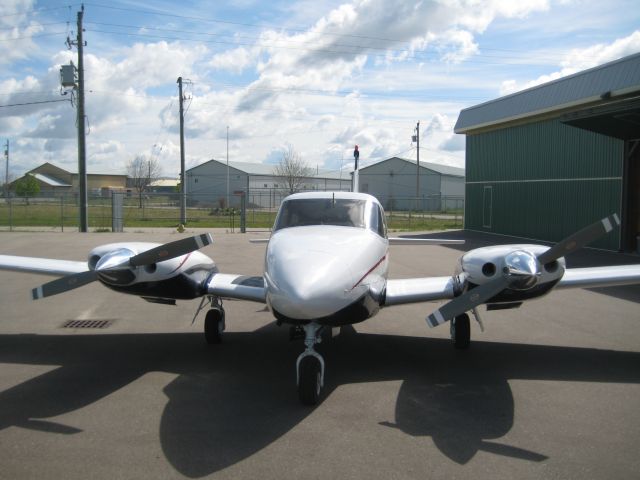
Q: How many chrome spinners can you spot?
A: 2